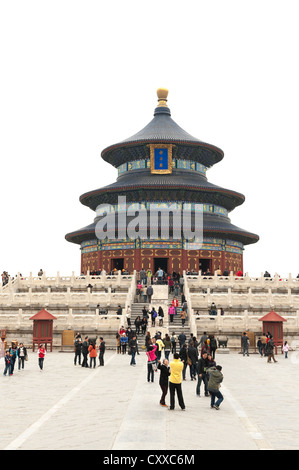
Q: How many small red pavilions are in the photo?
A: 2